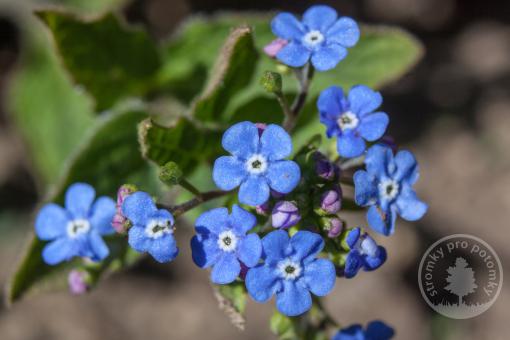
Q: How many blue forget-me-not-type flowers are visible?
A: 10